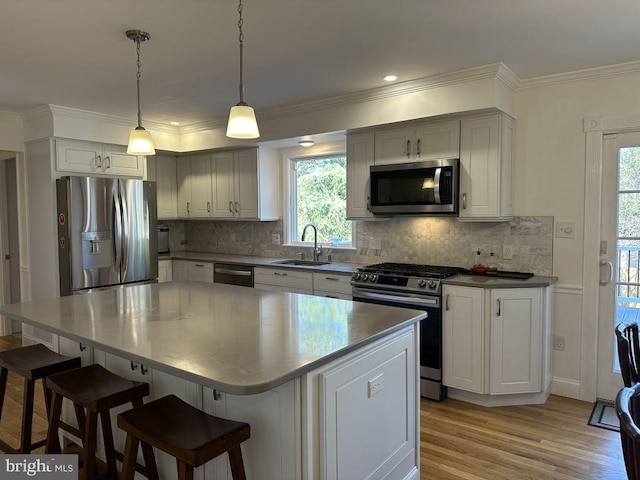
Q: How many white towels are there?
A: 0